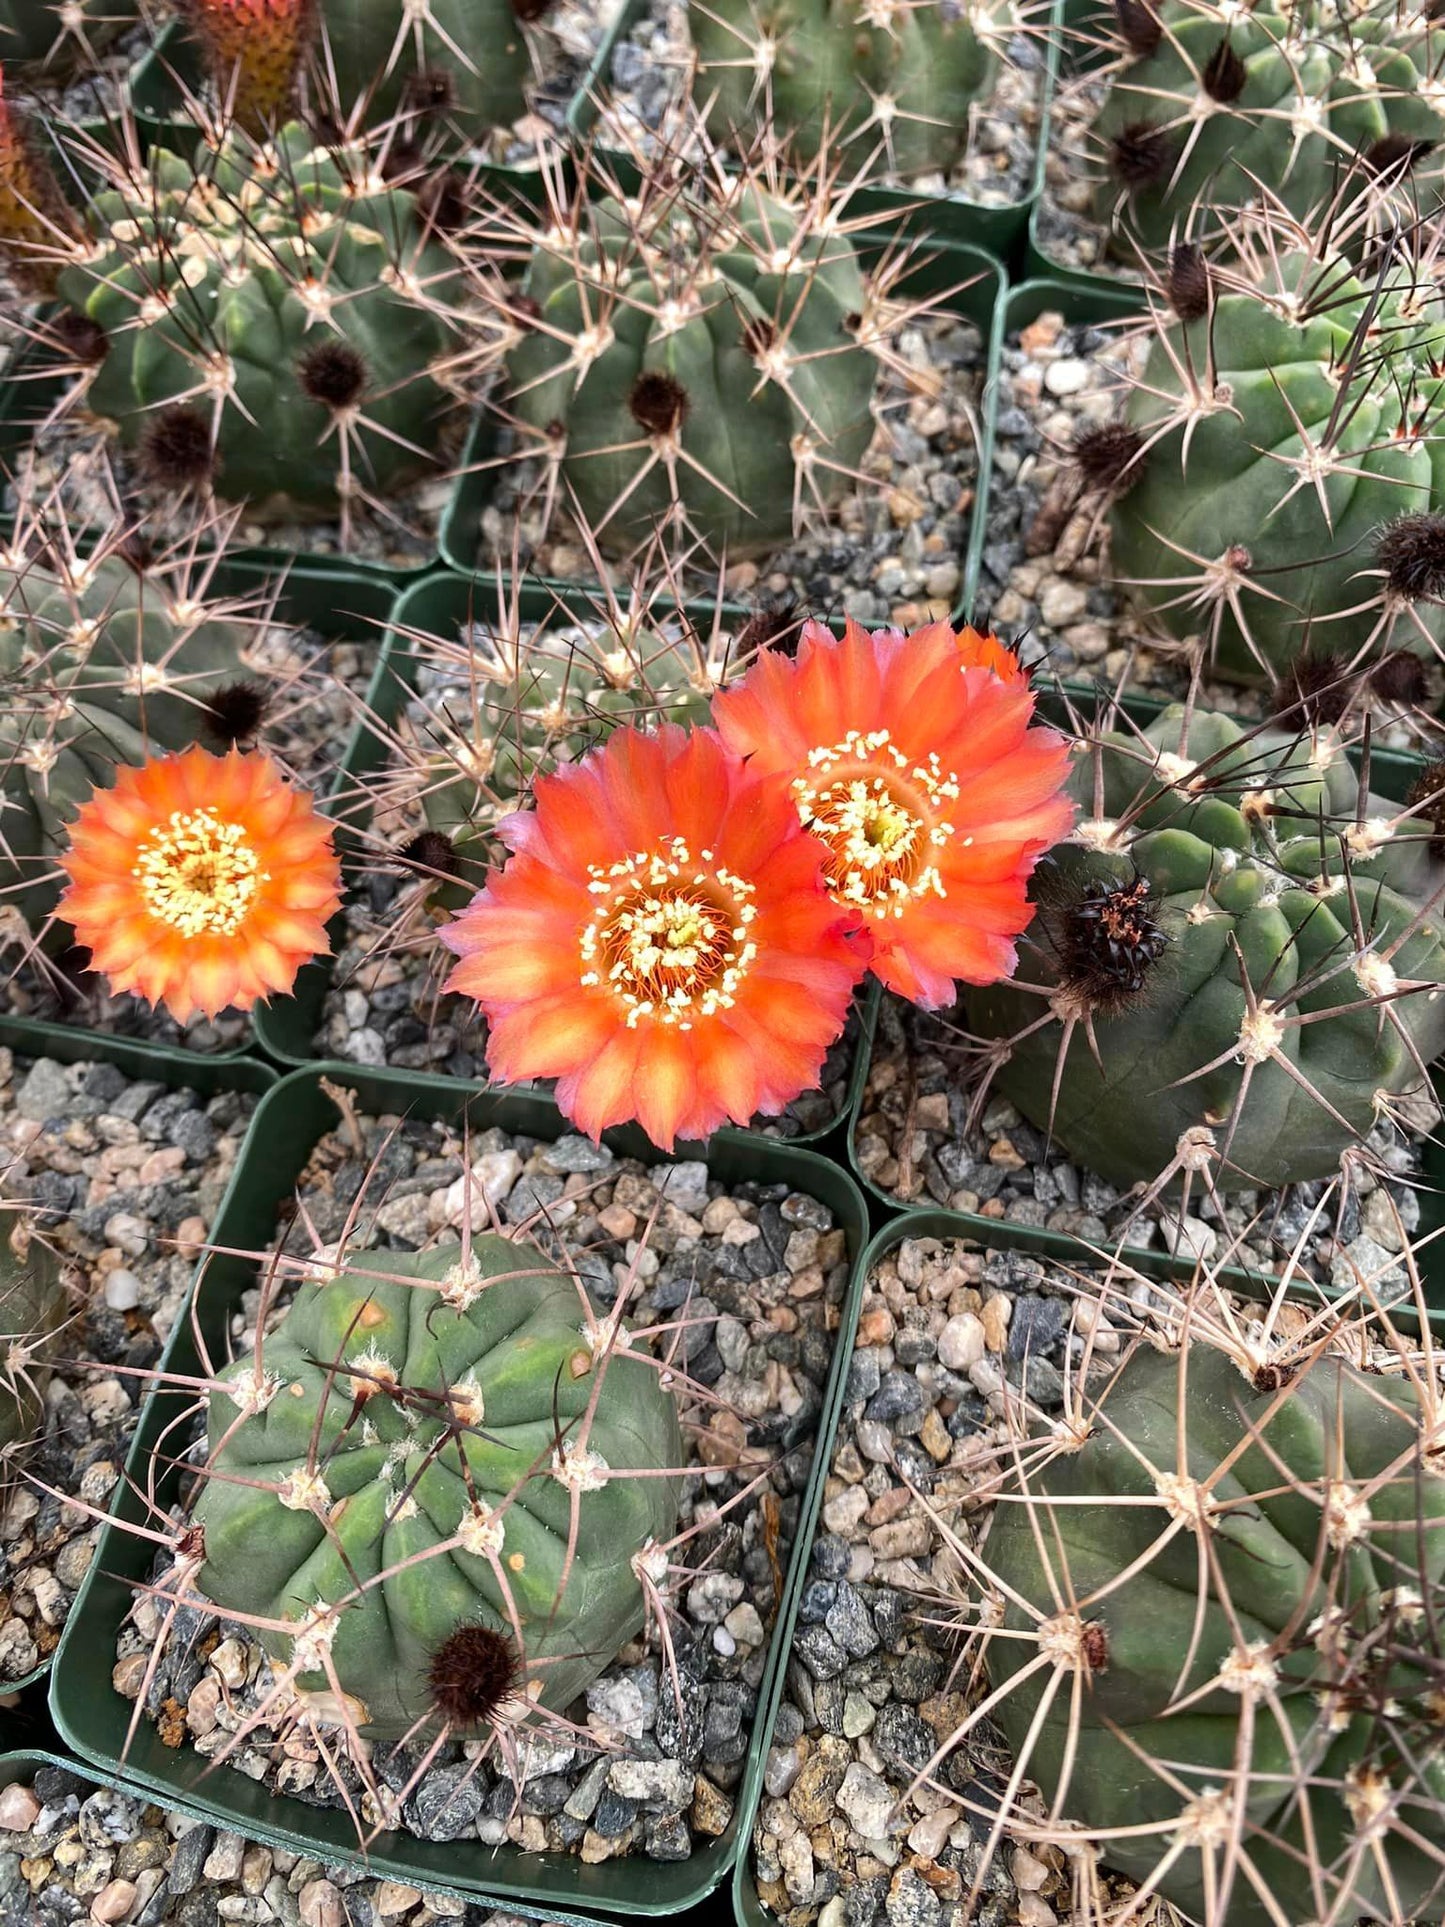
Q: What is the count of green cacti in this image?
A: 13